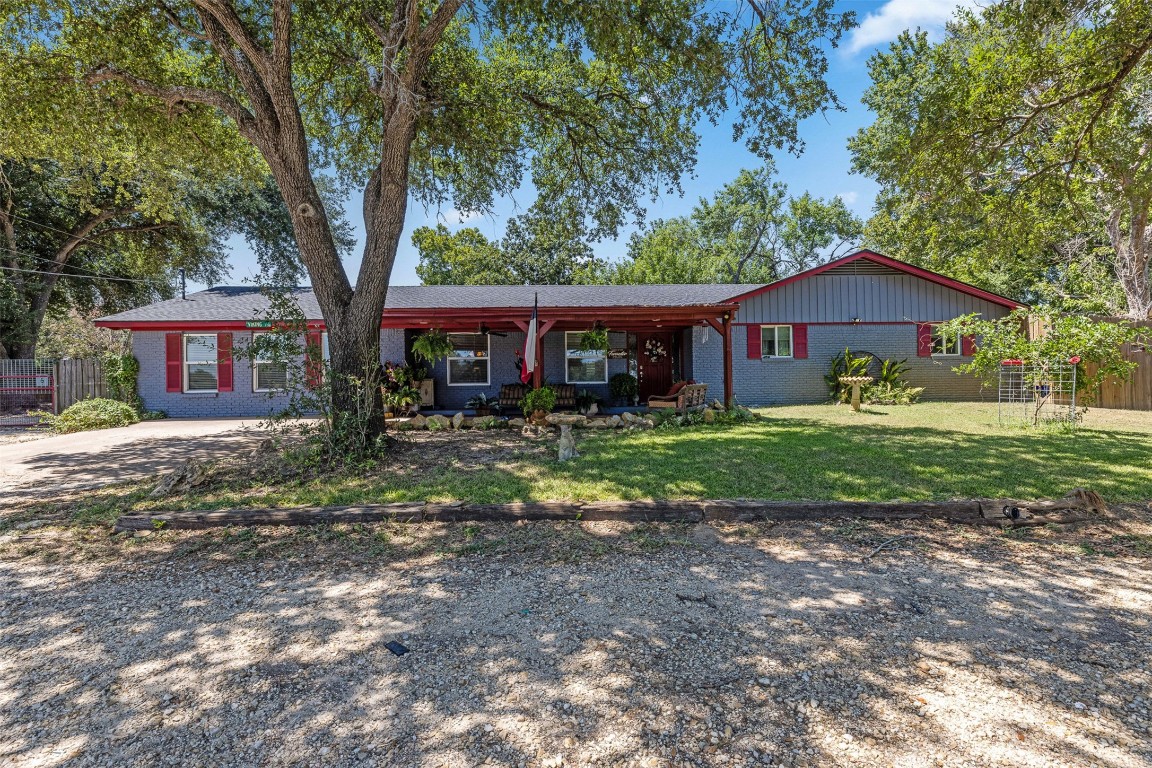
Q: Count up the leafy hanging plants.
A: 2